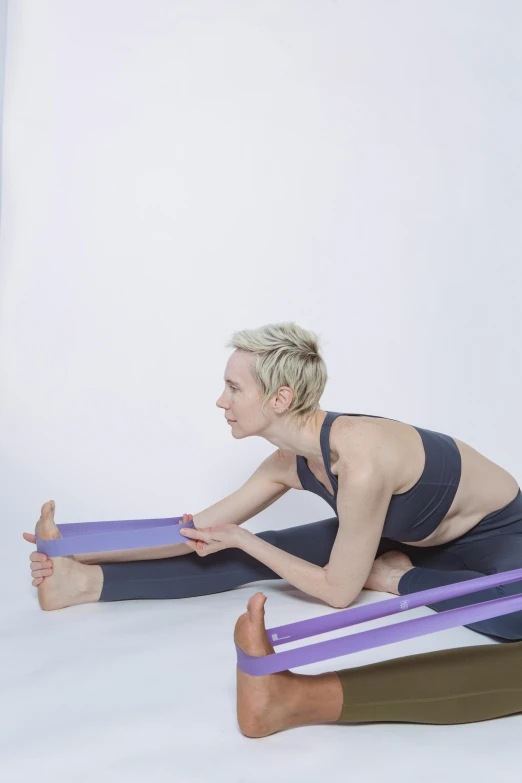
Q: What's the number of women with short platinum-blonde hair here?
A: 1